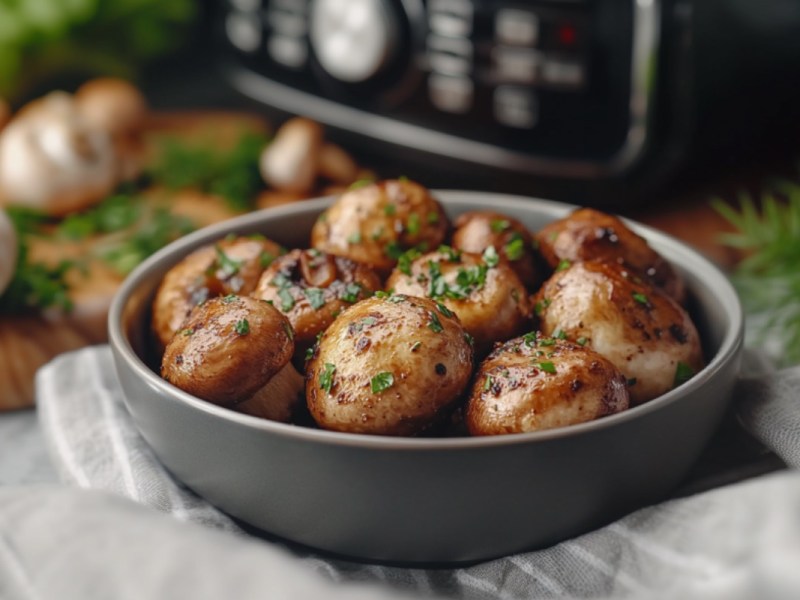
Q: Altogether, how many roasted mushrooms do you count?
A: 10